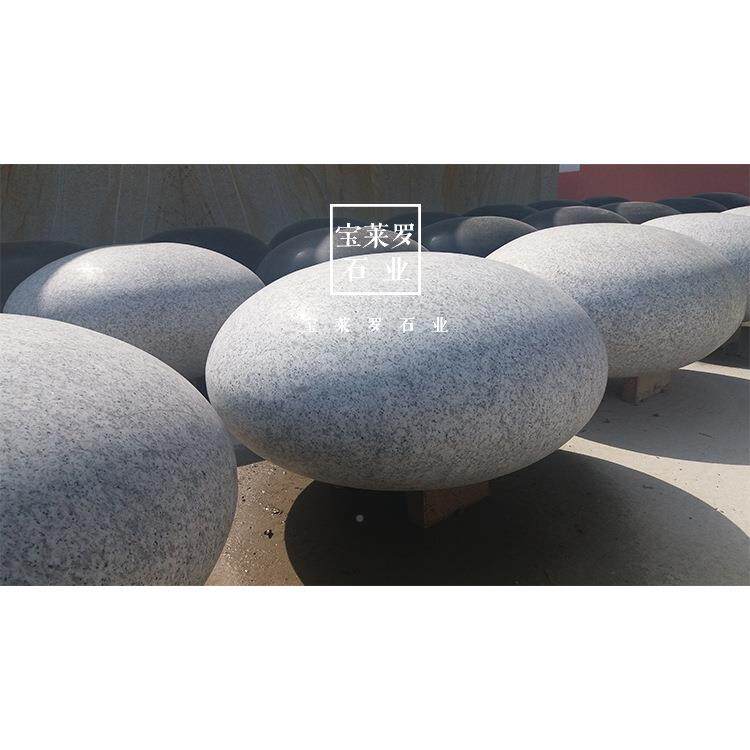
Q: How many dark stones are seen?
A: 13